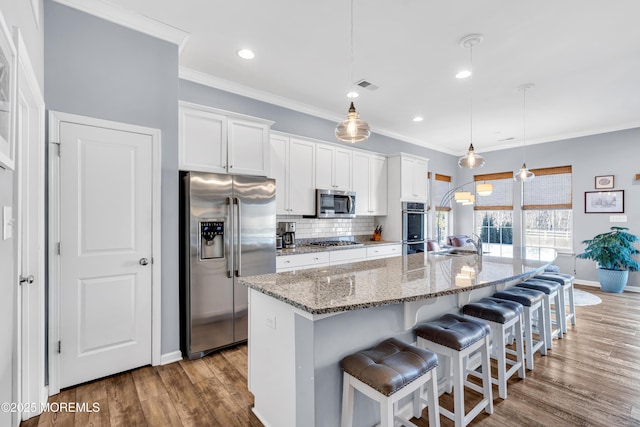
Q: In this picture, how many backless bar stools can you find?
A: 6